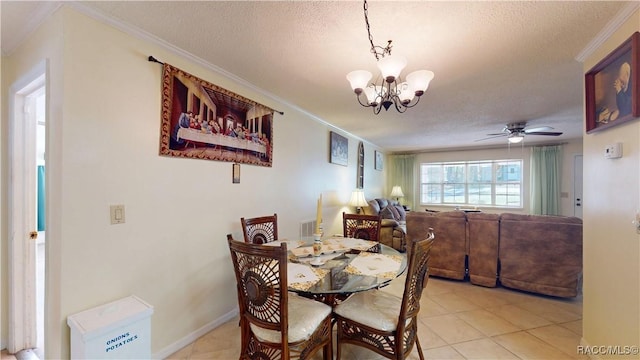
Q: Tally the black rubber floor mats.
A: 0